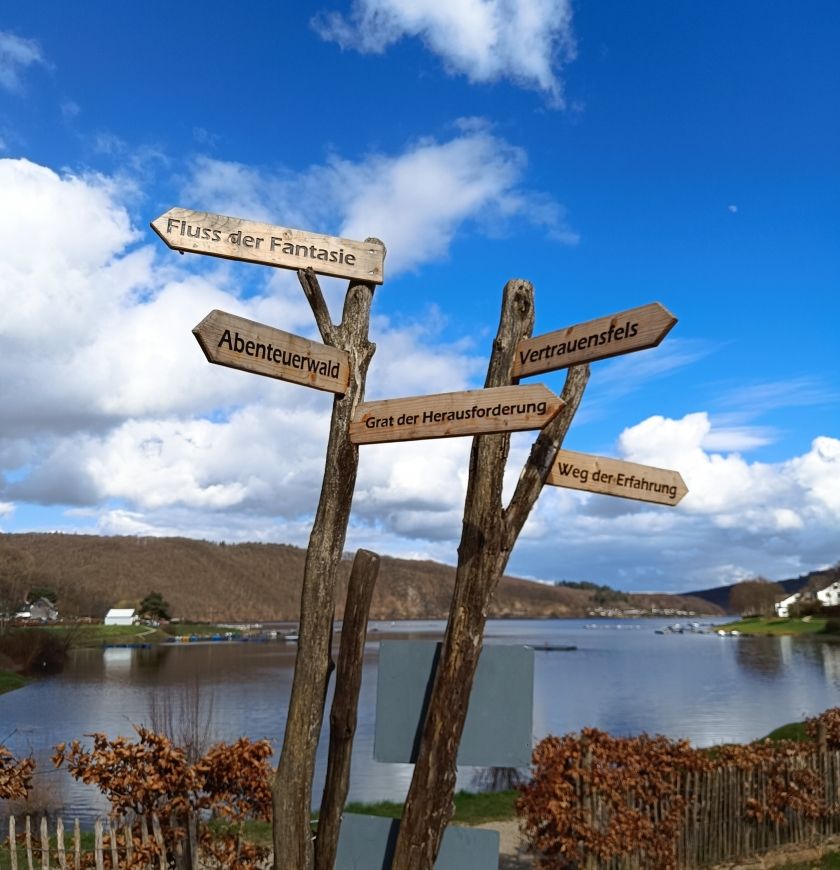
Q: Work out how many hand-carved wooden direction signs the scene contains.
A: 5